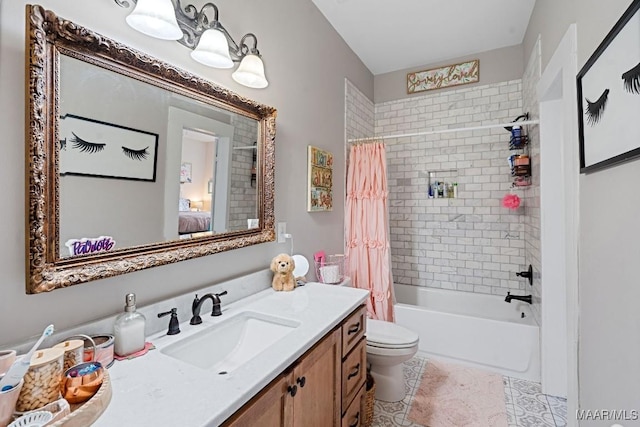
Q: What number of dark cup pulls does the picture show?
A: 3